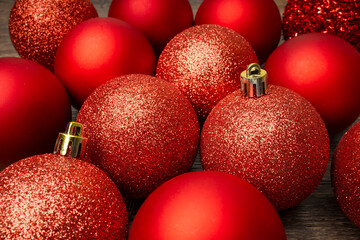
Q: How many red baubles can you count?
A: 13